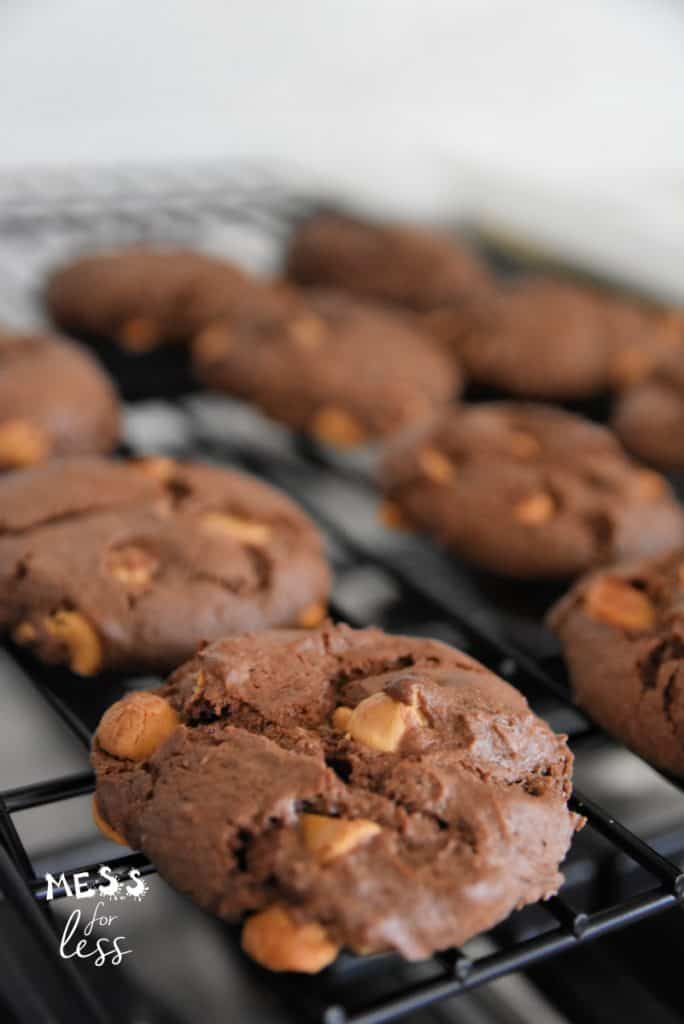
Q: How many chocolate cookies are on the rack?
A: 10